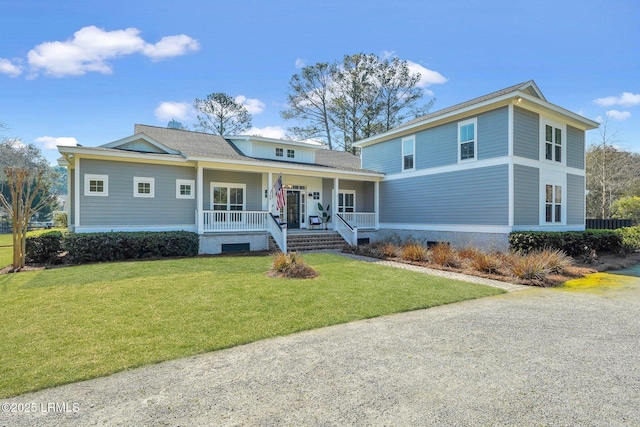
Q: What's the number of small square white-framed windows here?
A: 3